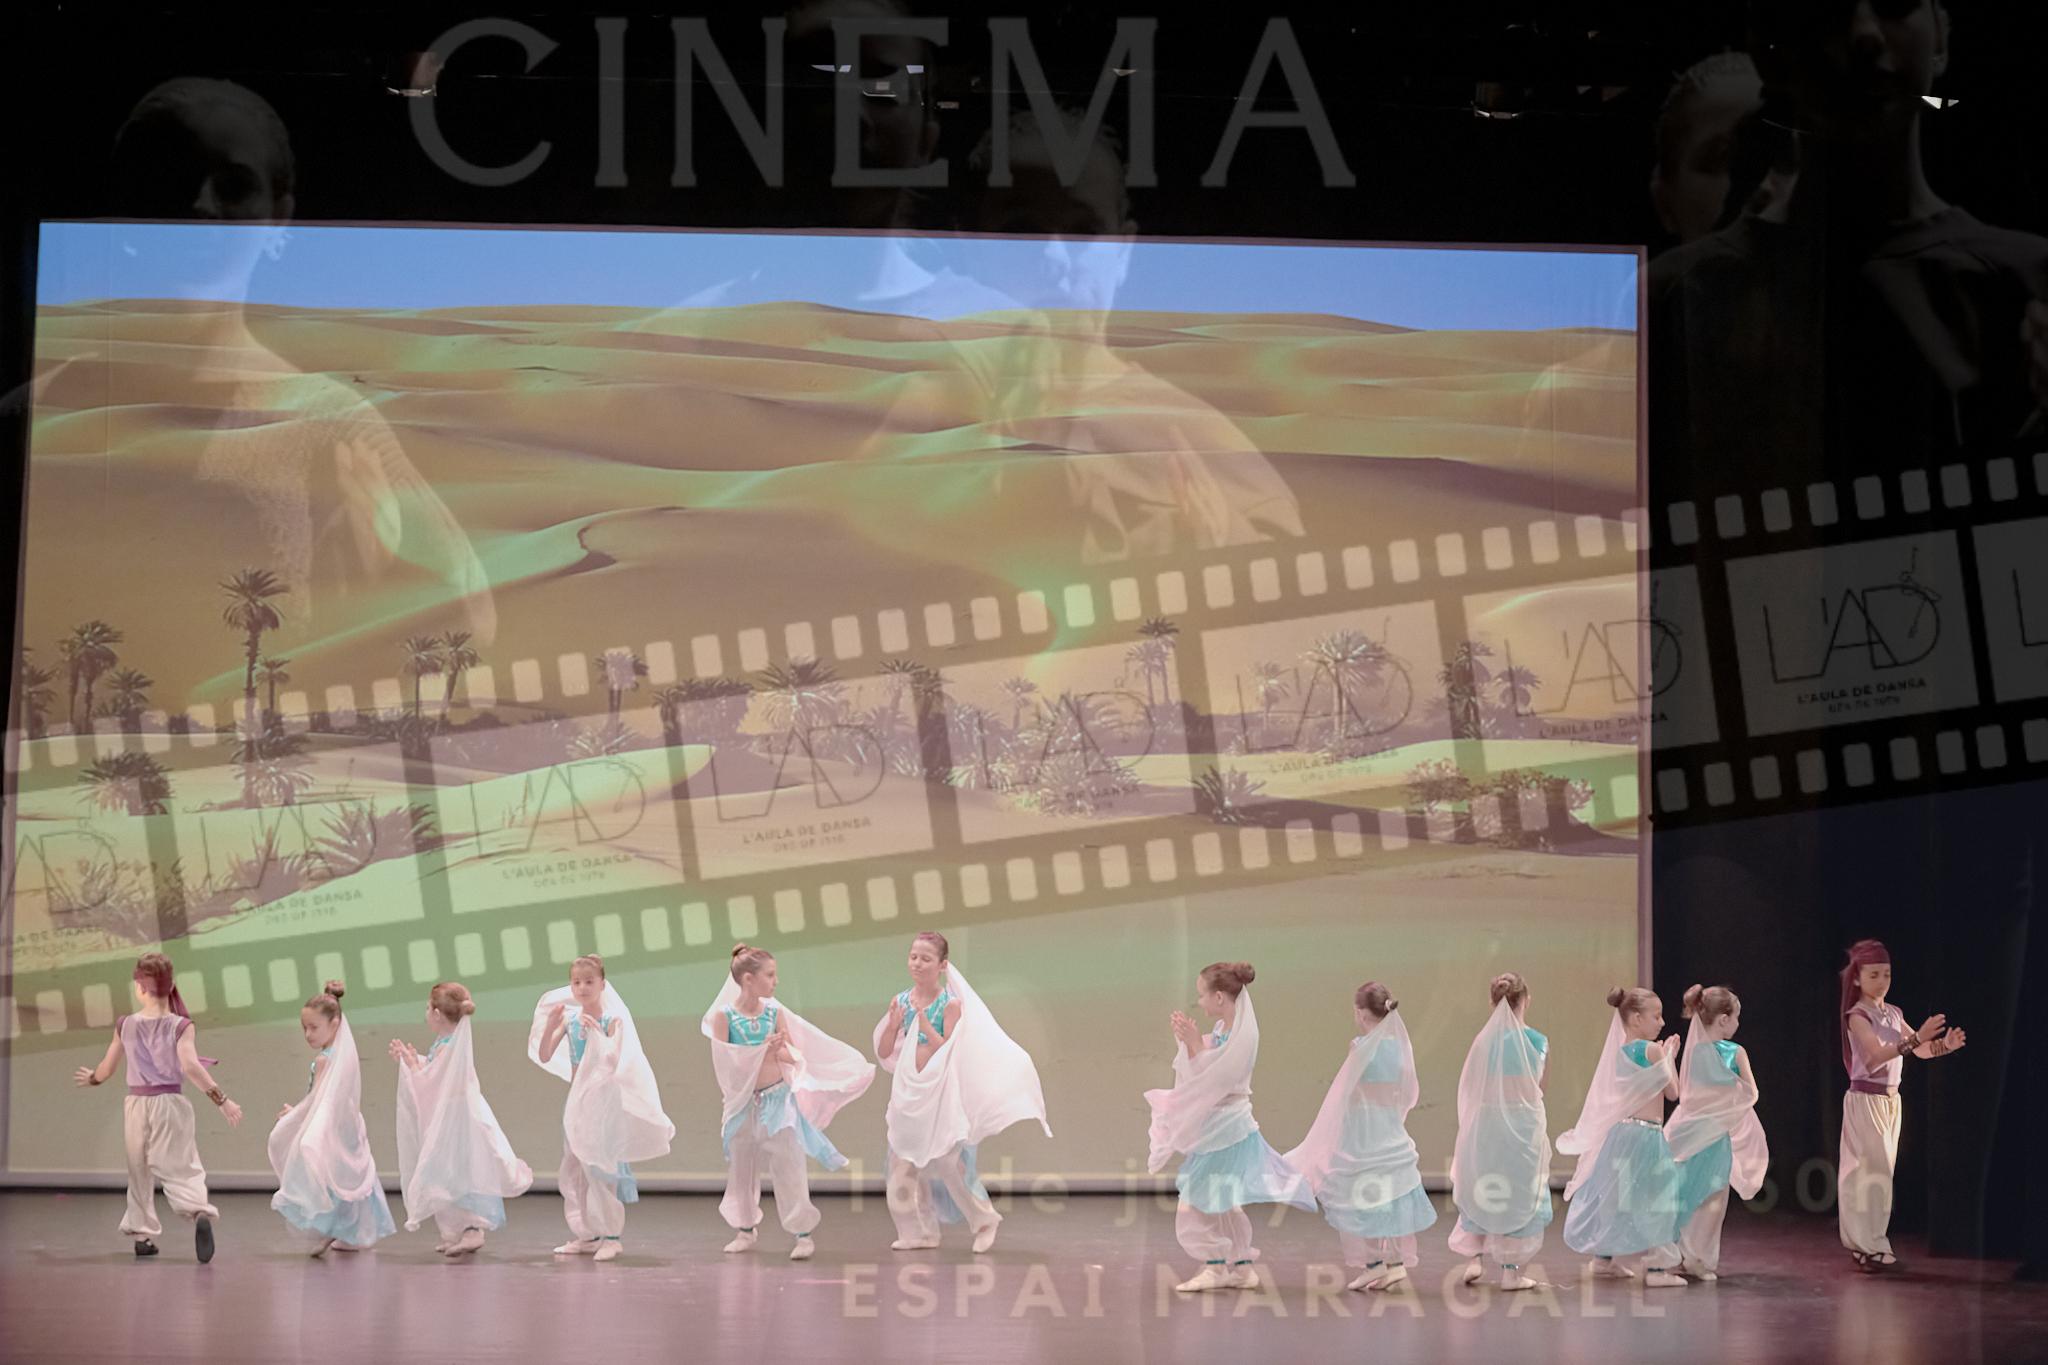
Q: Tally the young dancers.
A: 12